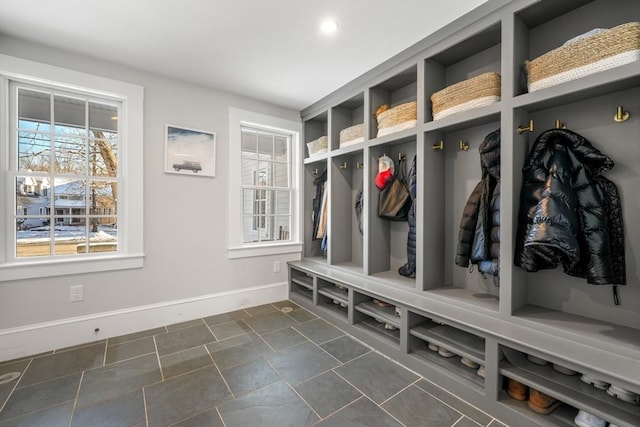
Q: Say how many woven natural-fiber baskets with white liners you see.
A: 5